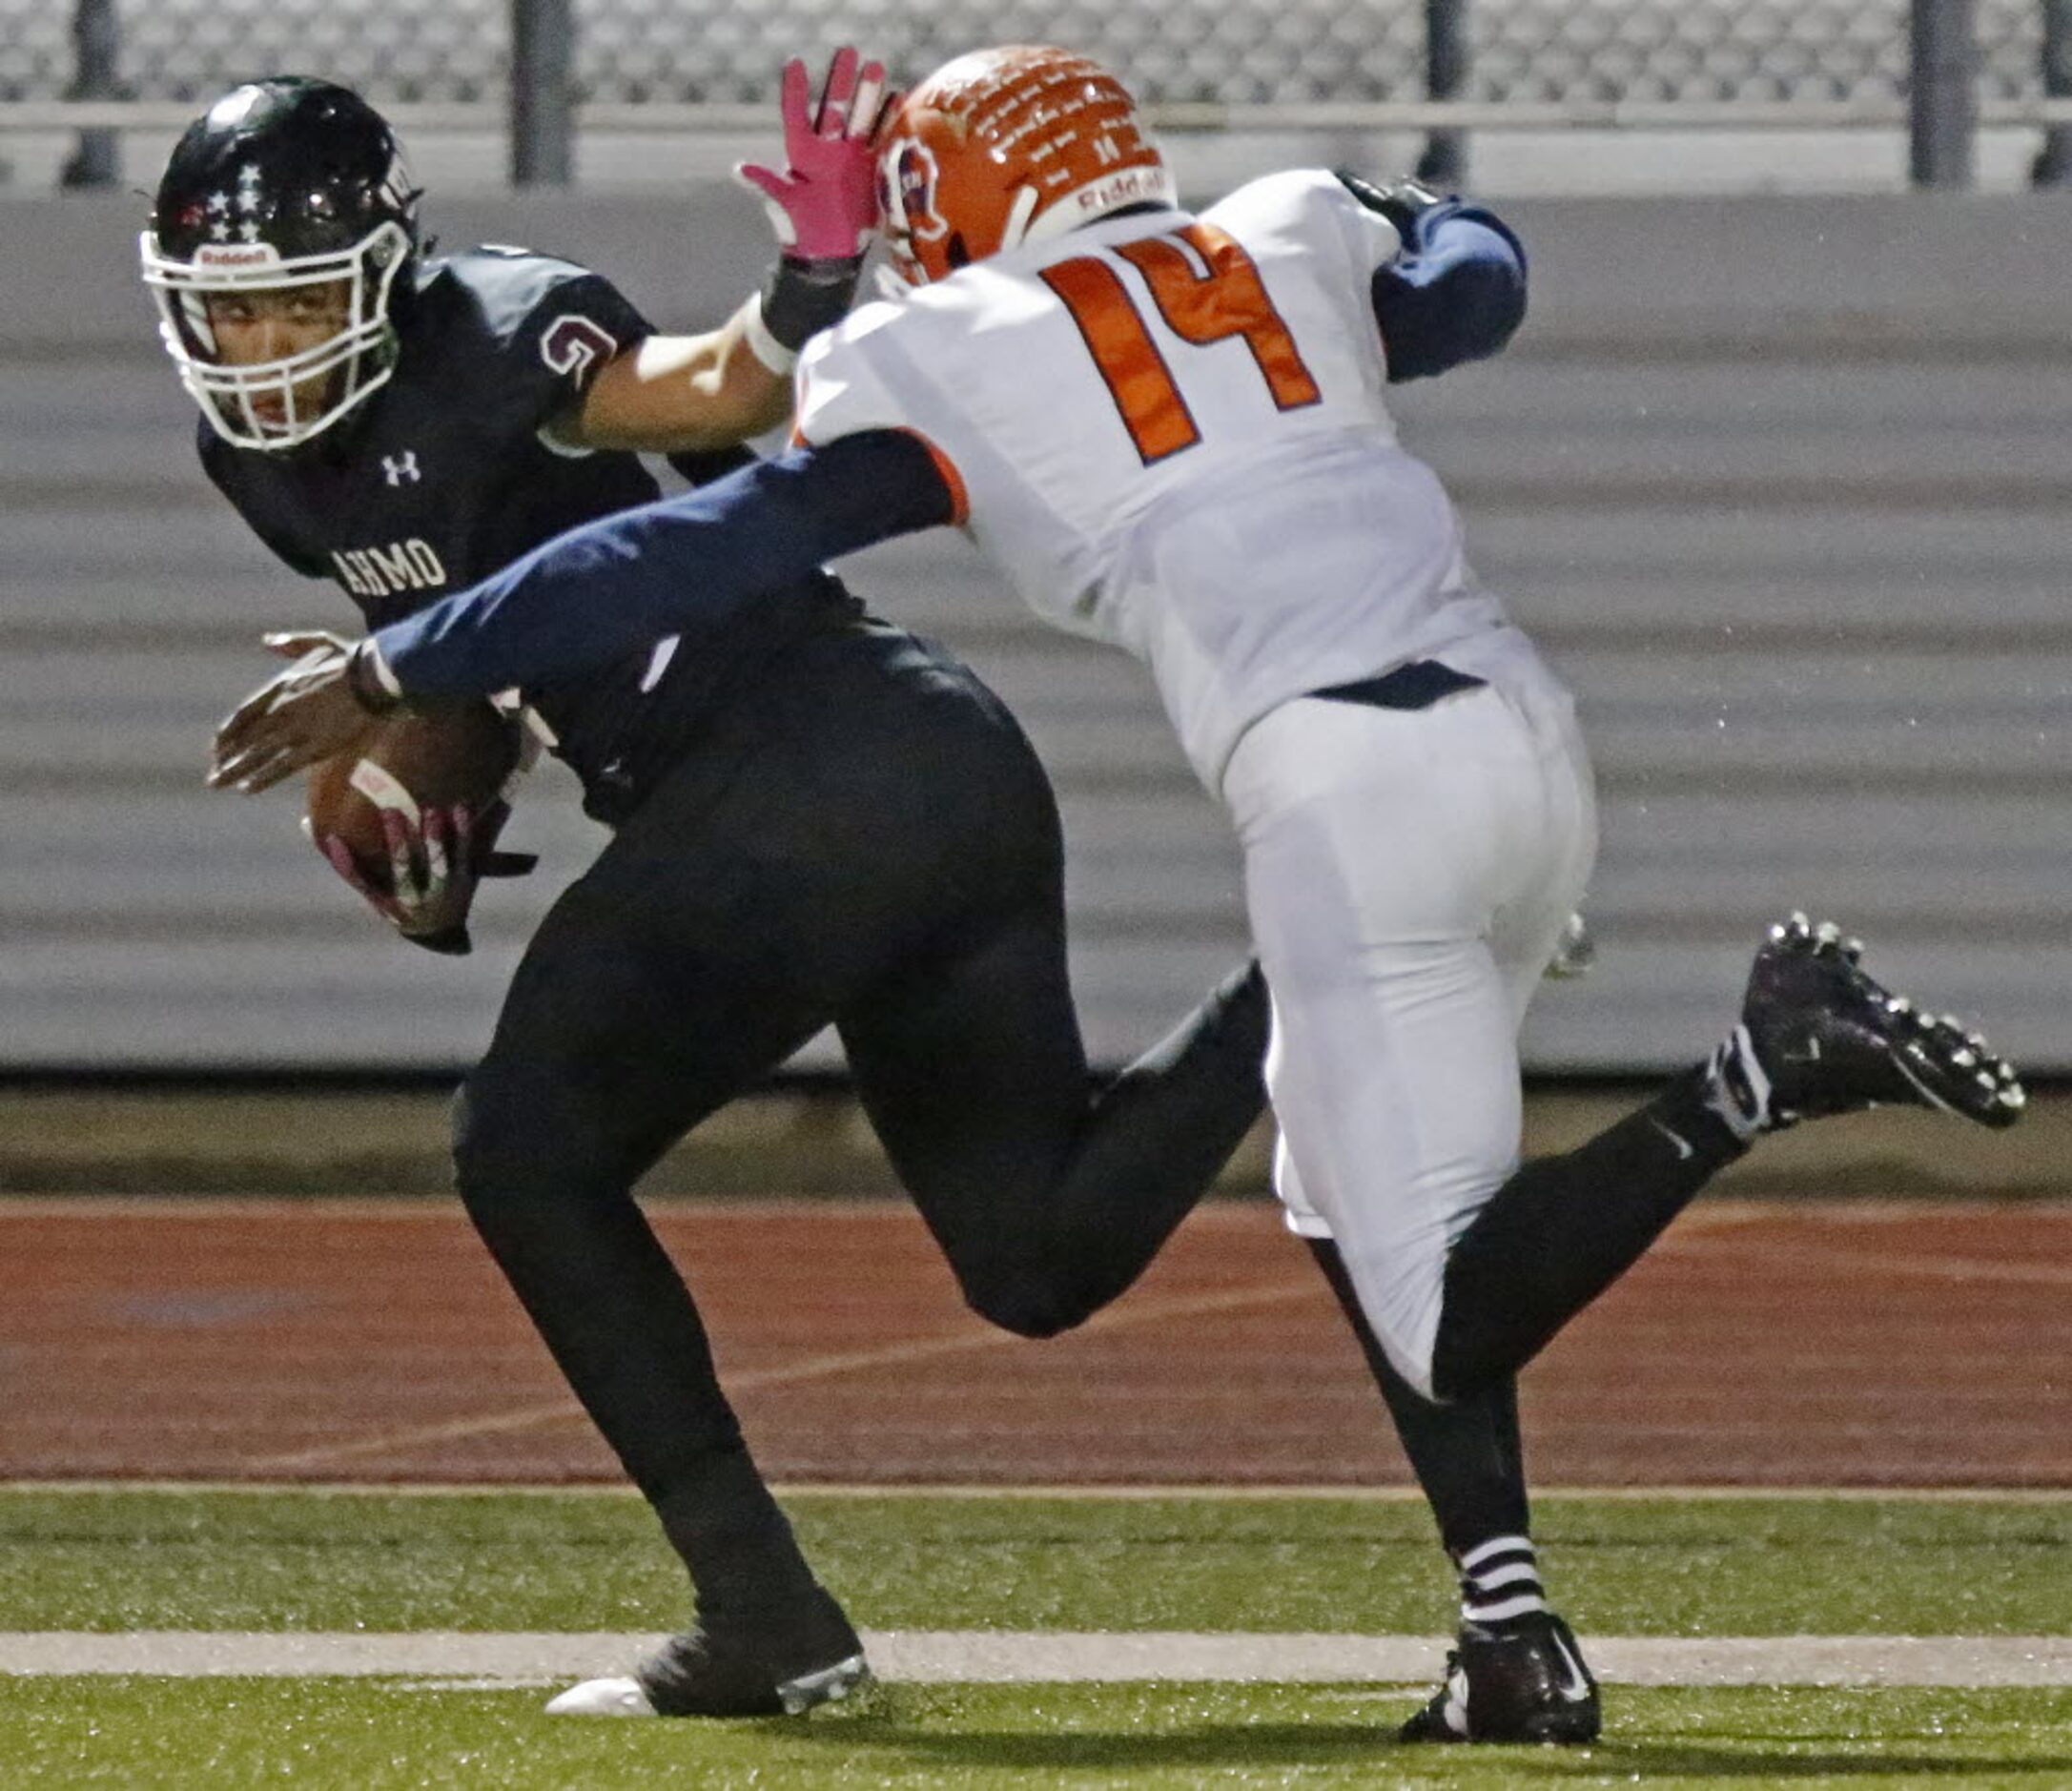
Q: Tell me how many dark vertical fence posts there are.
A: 5